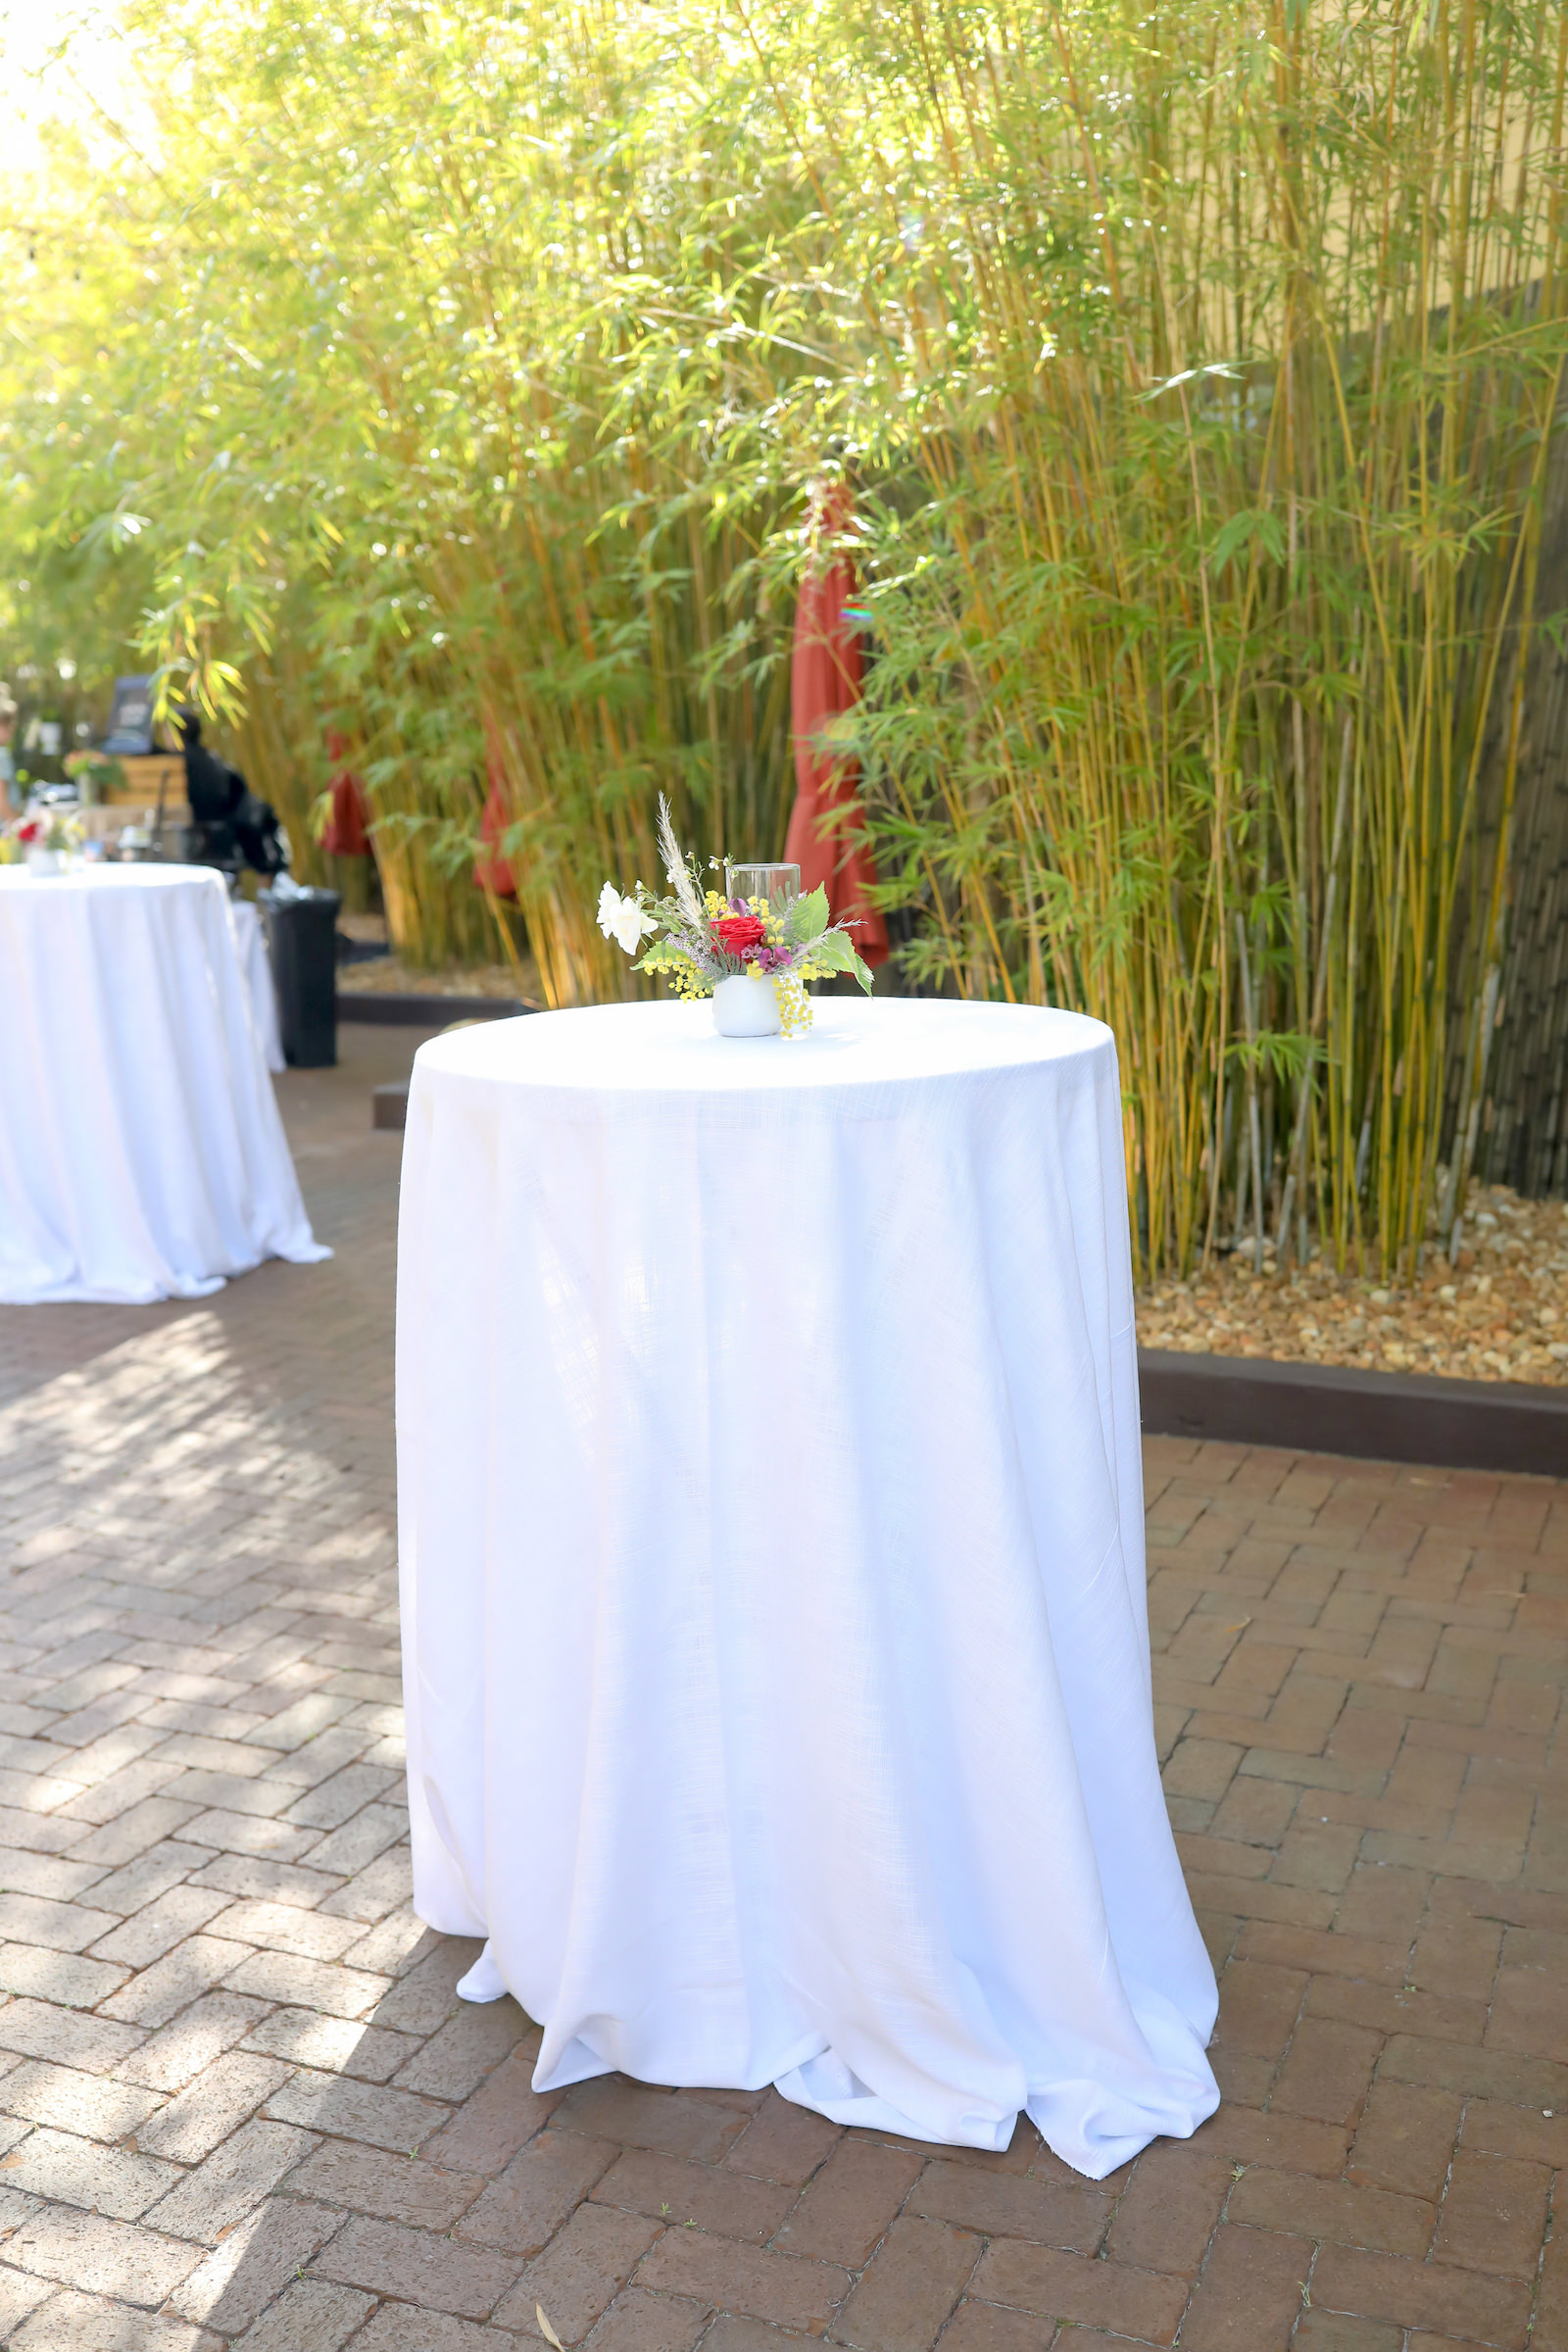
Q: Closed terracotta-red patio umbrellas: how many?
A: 3